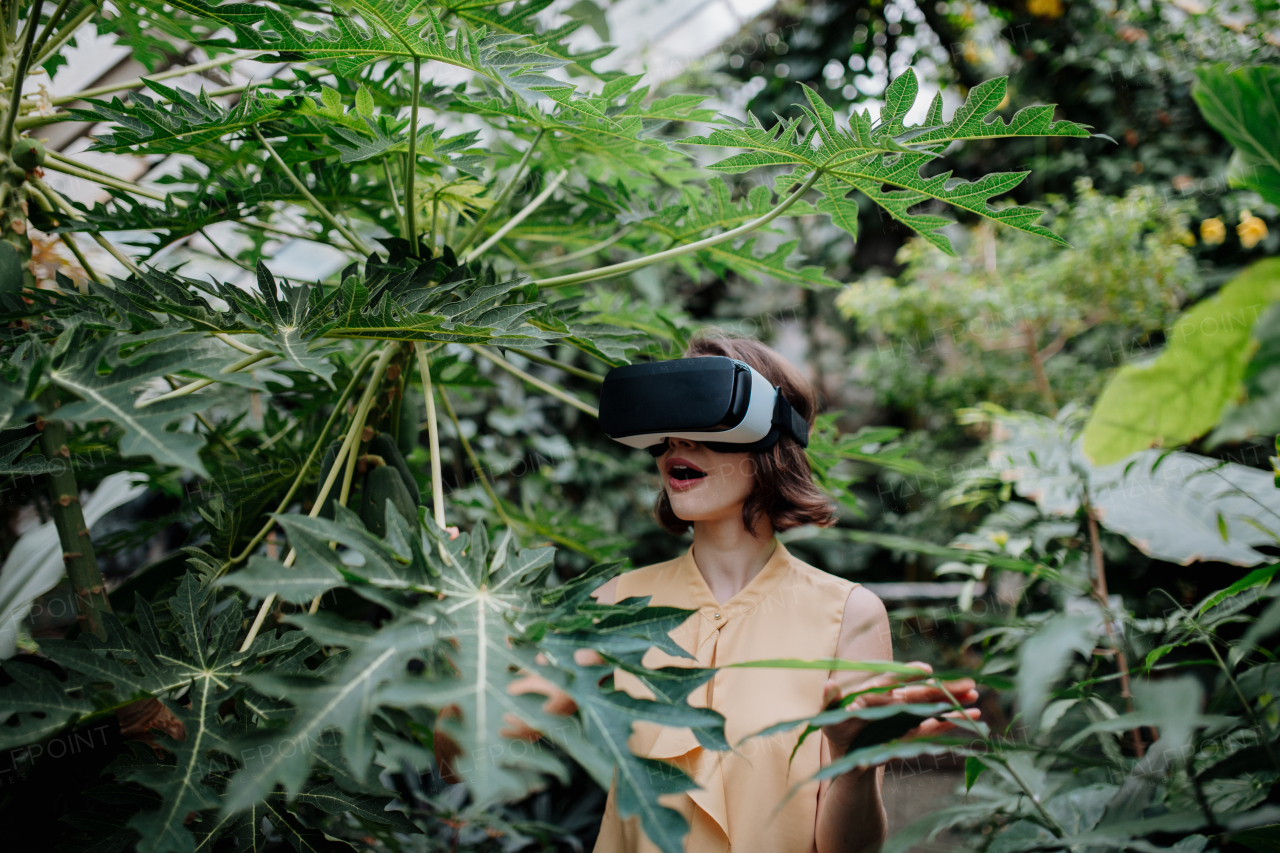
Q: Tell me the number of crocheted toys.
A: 0